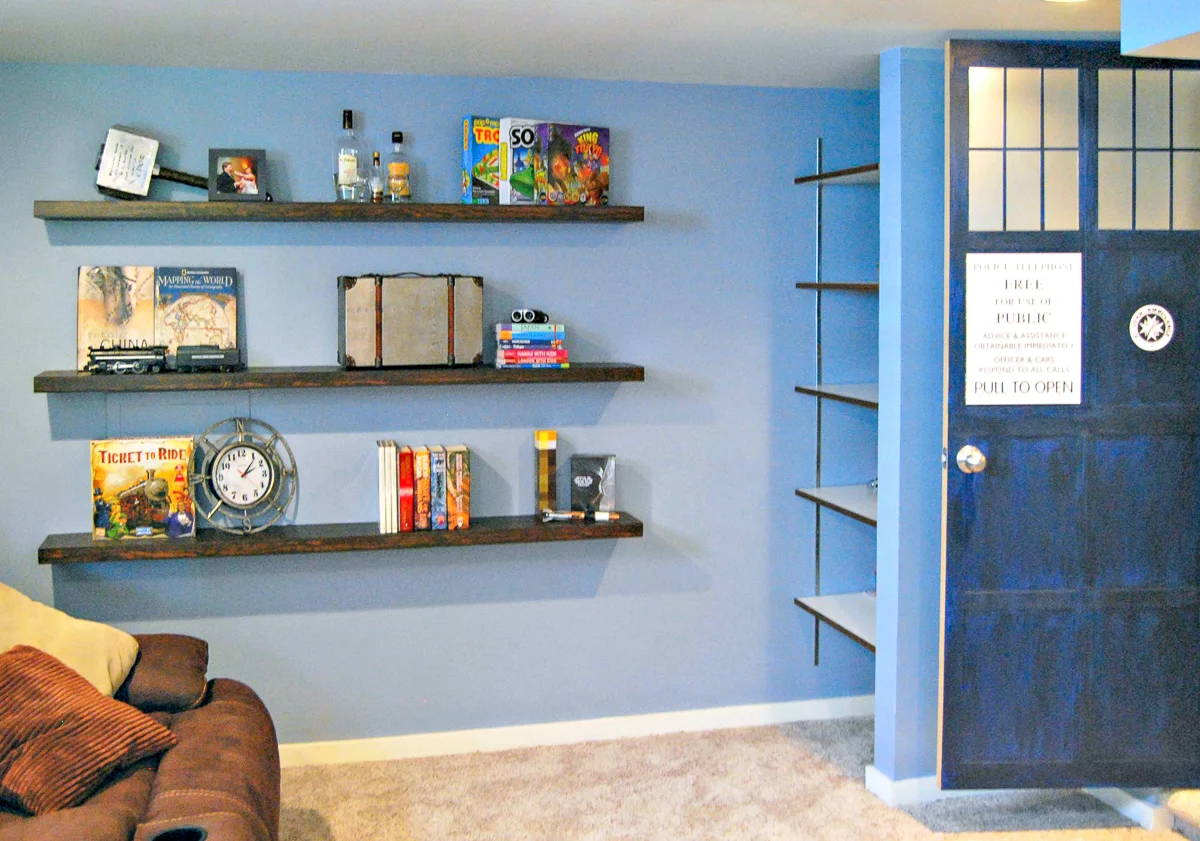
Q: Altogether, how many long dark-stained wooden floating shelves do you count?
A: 3